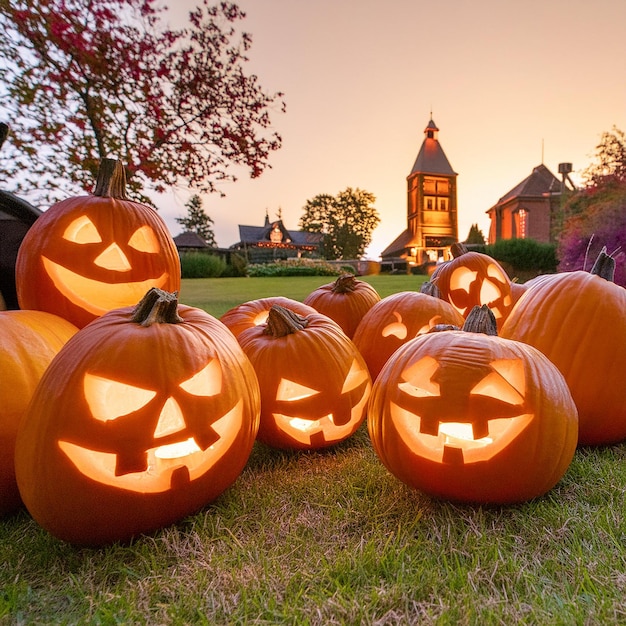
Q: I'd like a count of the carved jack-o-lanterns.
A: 6